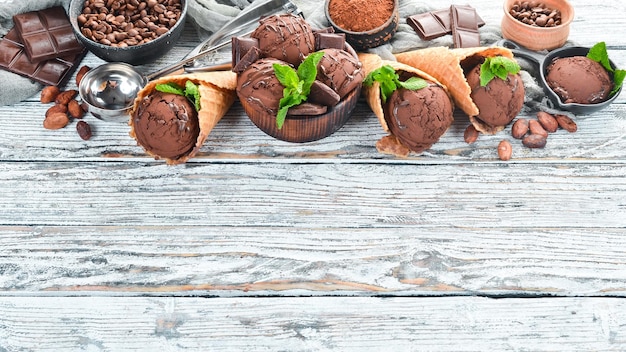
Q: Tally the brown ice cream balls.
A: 7